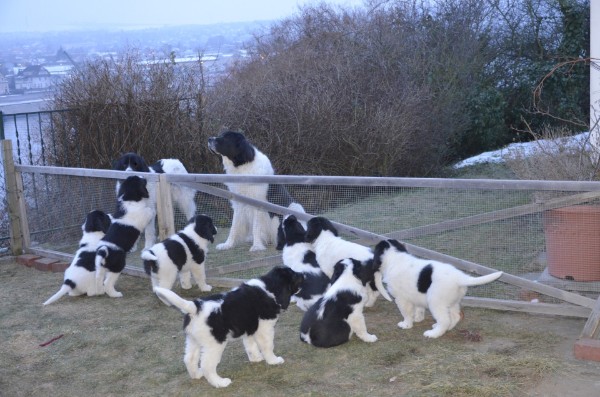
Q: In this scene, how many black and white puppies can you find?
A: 8